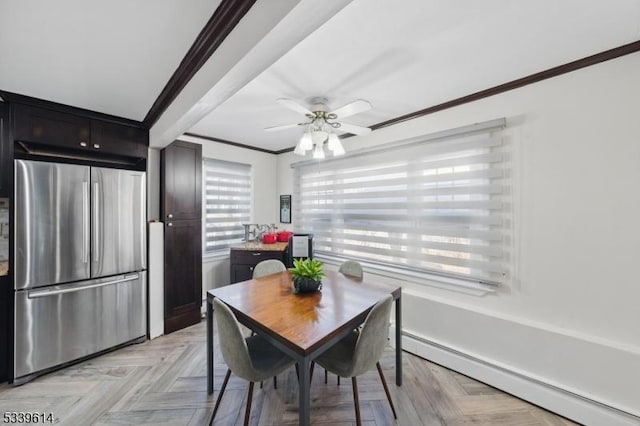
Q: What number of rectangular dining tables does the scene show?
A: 1